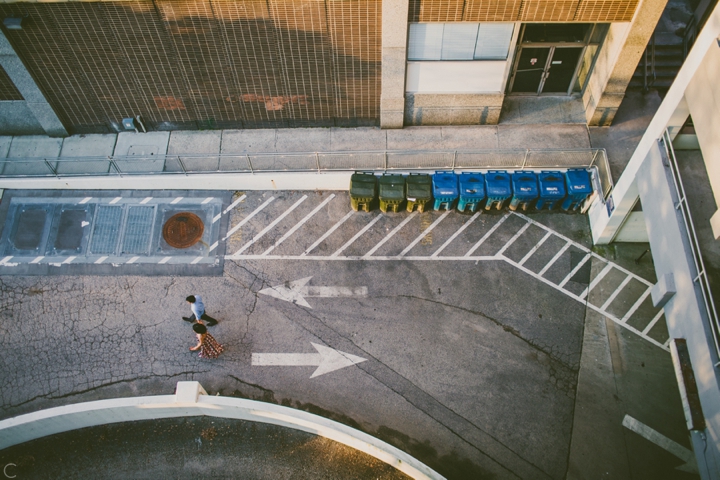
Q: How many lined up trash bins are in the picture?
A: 9